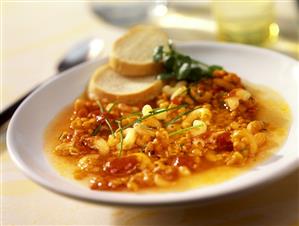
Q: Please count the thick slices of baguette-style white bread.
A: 2